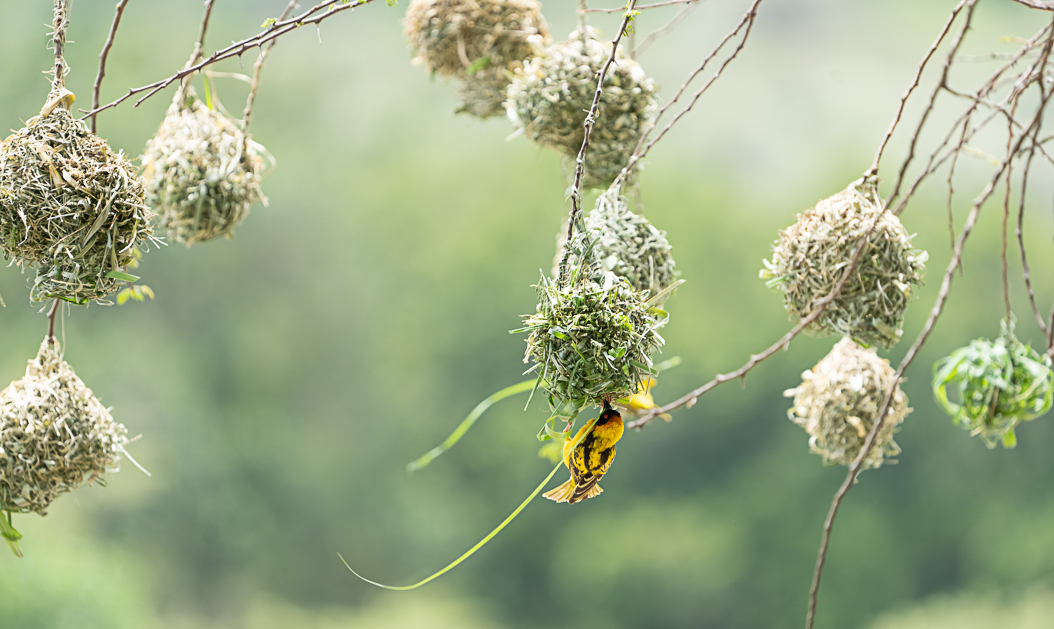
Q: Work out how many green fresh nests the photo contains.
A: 2